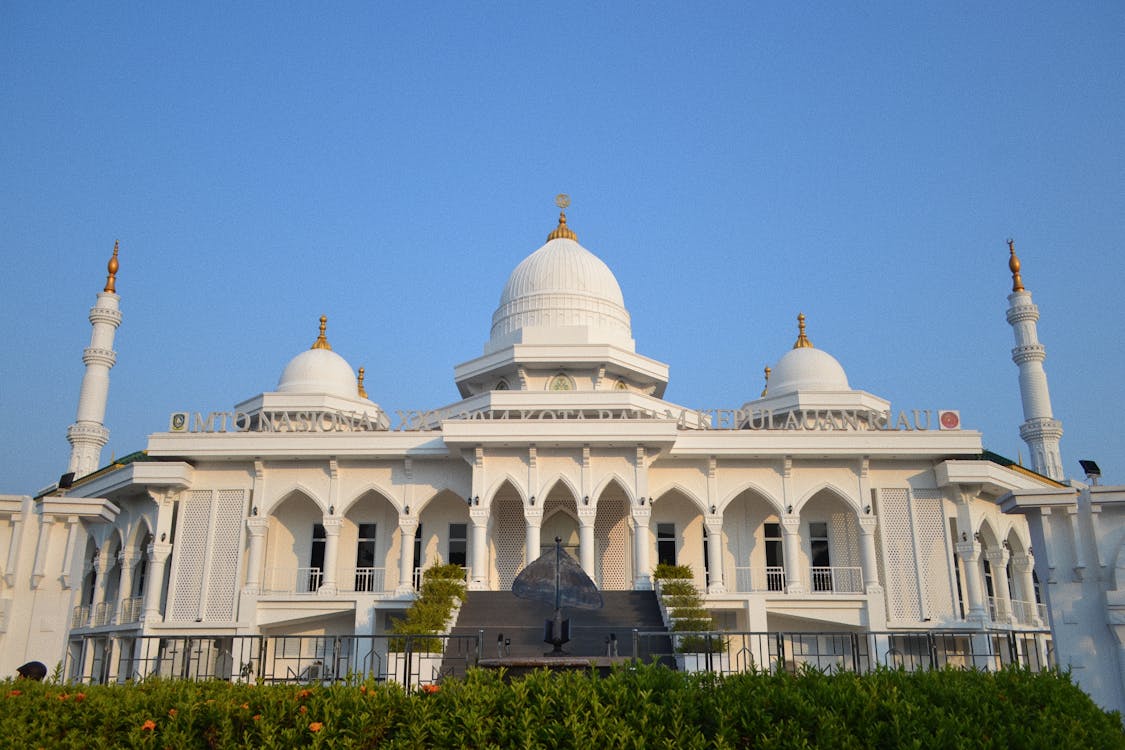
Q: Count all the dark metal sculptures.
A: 1